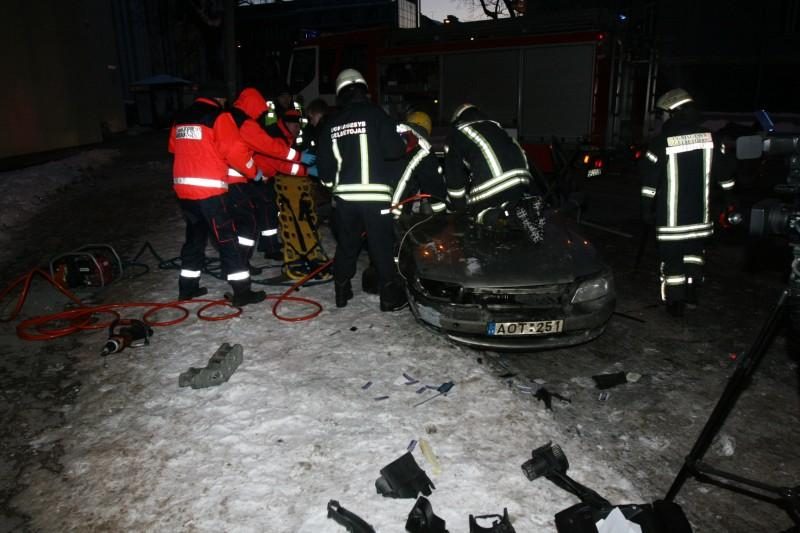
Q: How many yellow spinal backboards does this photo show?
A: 1